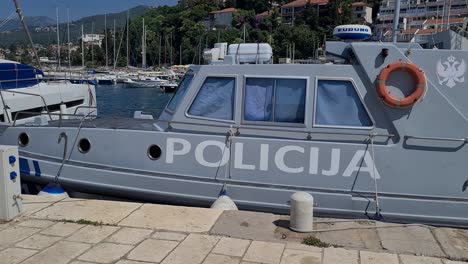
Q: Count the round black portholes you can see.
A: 3